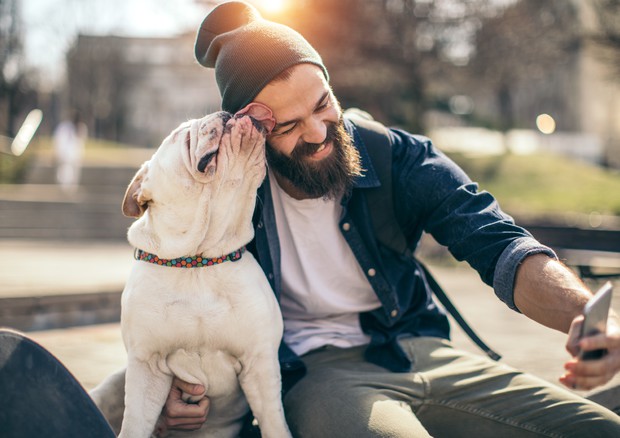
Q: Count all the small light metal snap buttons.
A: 3